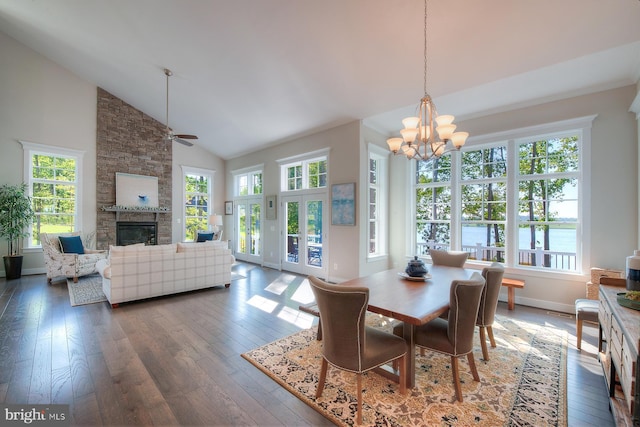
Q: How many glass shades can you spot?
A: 9